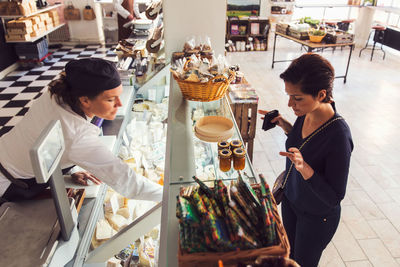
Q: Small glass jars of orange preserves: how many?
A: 4